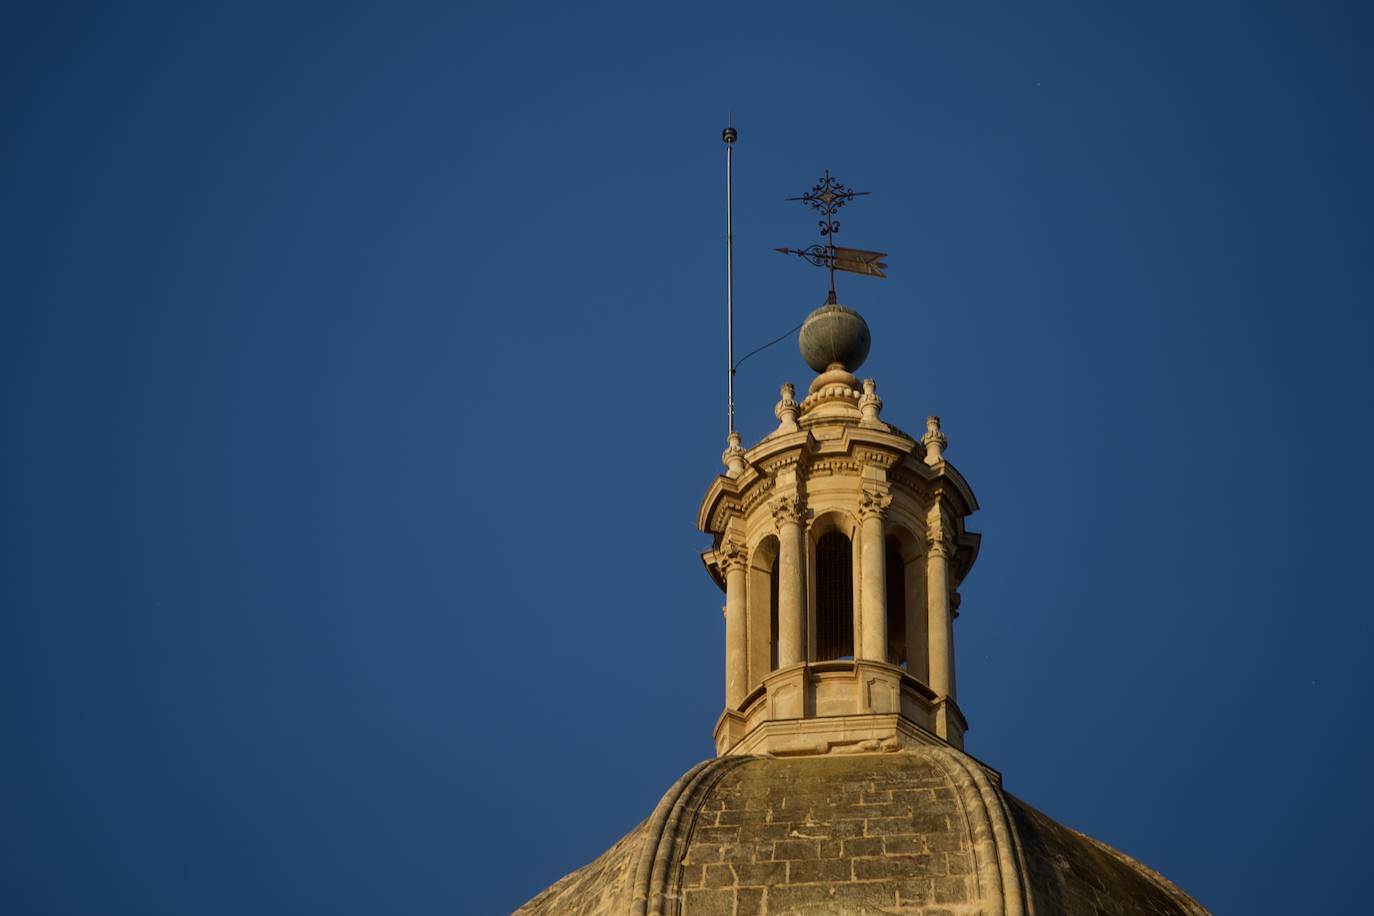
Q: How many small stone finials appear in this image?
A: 4